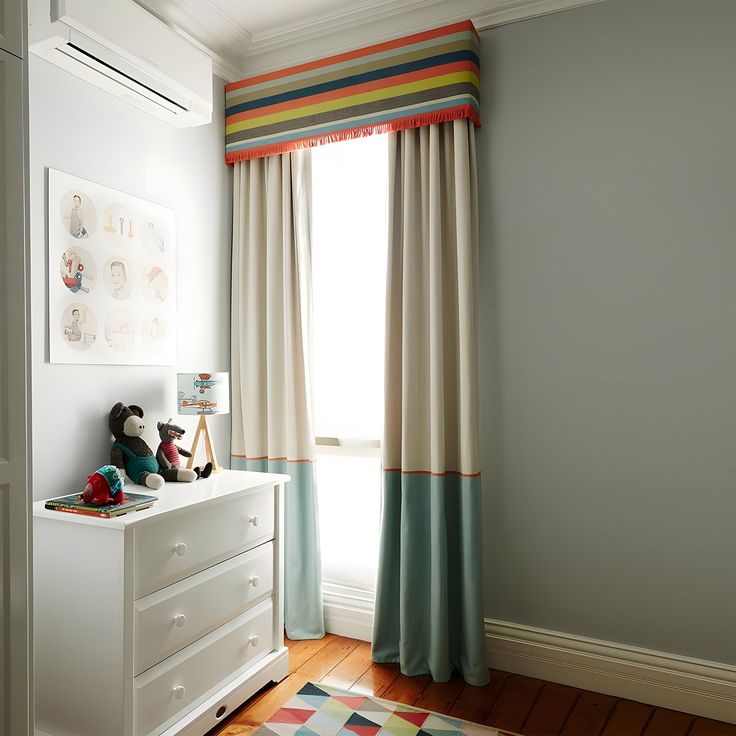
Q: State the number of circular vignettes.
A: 9